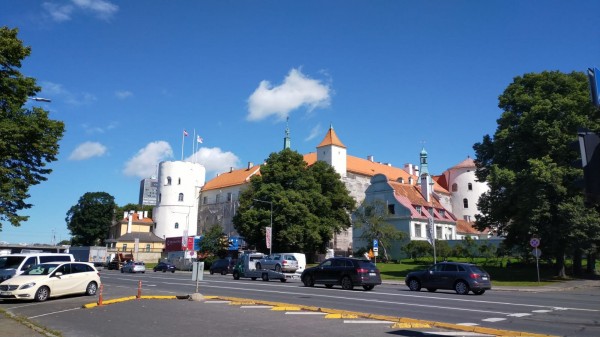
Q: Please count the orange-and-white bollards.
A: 2